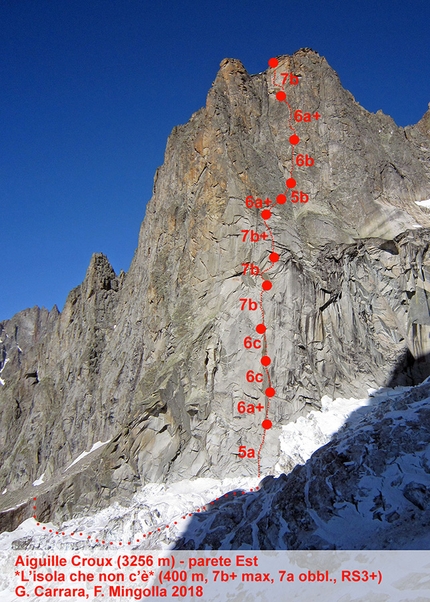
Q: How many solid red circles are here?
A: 12